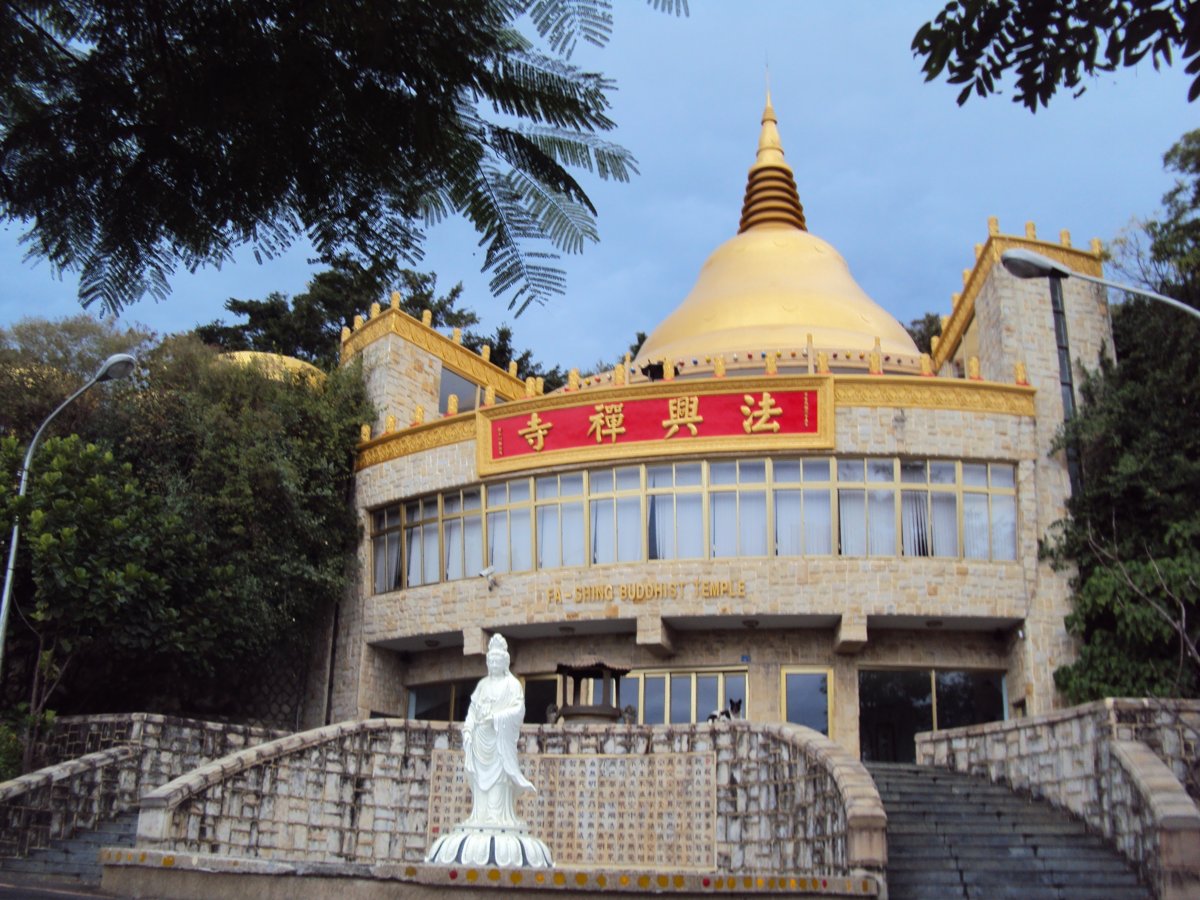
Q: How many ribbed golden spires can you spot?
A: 1